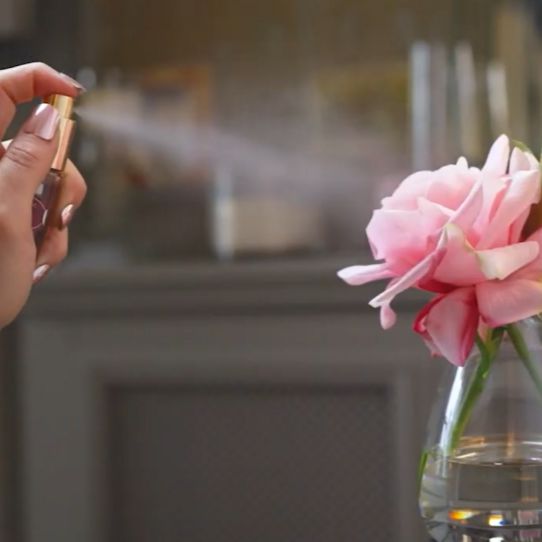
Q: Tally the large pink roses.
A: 1